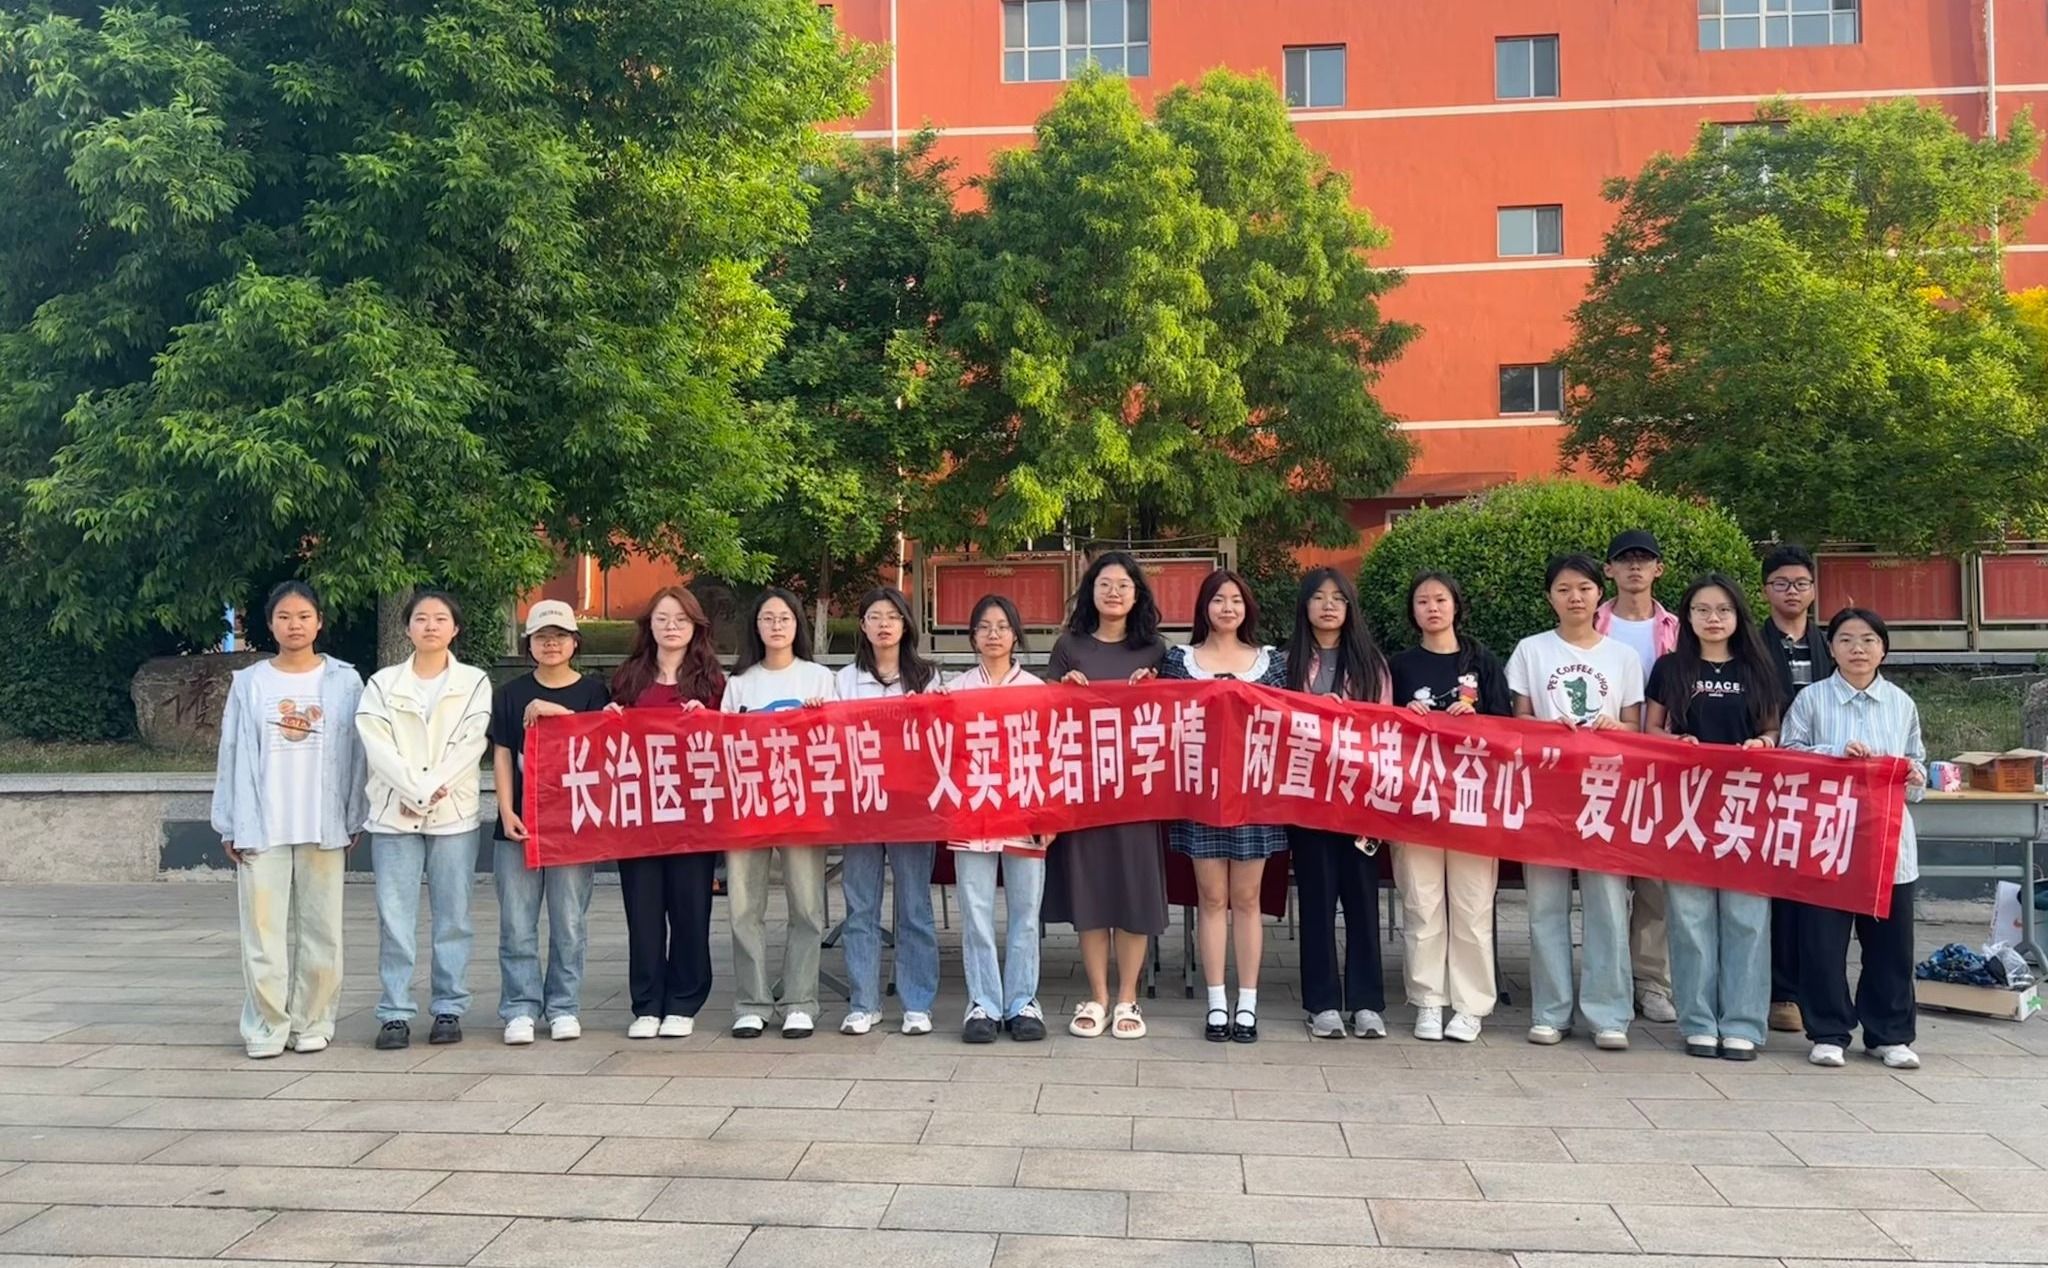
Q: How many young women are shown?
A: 14